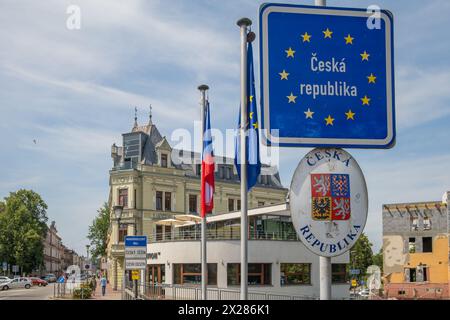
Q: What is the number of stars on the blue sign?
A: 12